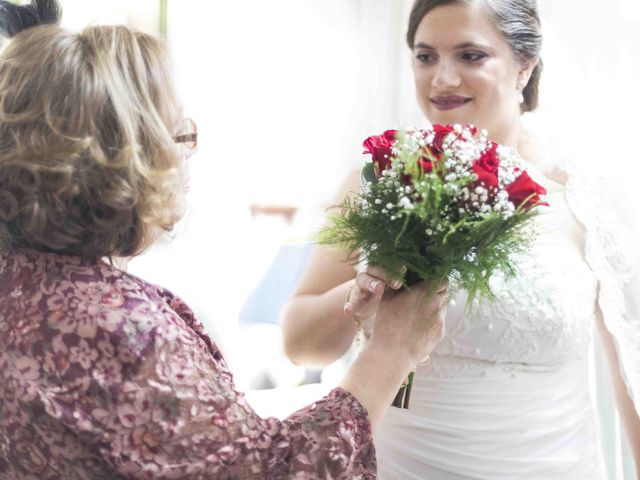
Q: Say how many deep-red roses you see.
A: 5